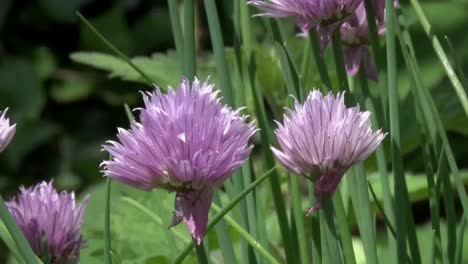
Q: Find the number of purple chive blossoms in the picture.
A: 6